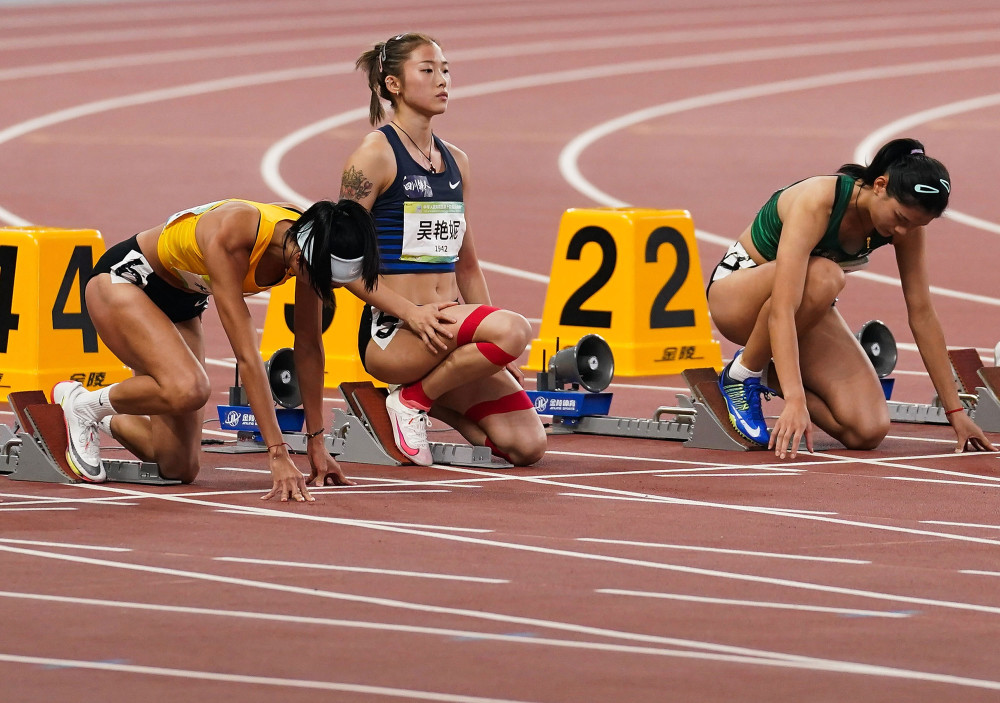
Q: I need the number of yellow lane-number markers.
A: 3